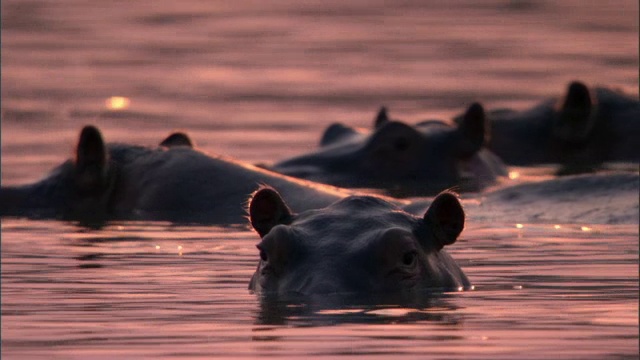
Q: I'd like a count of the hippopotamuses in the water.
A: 4